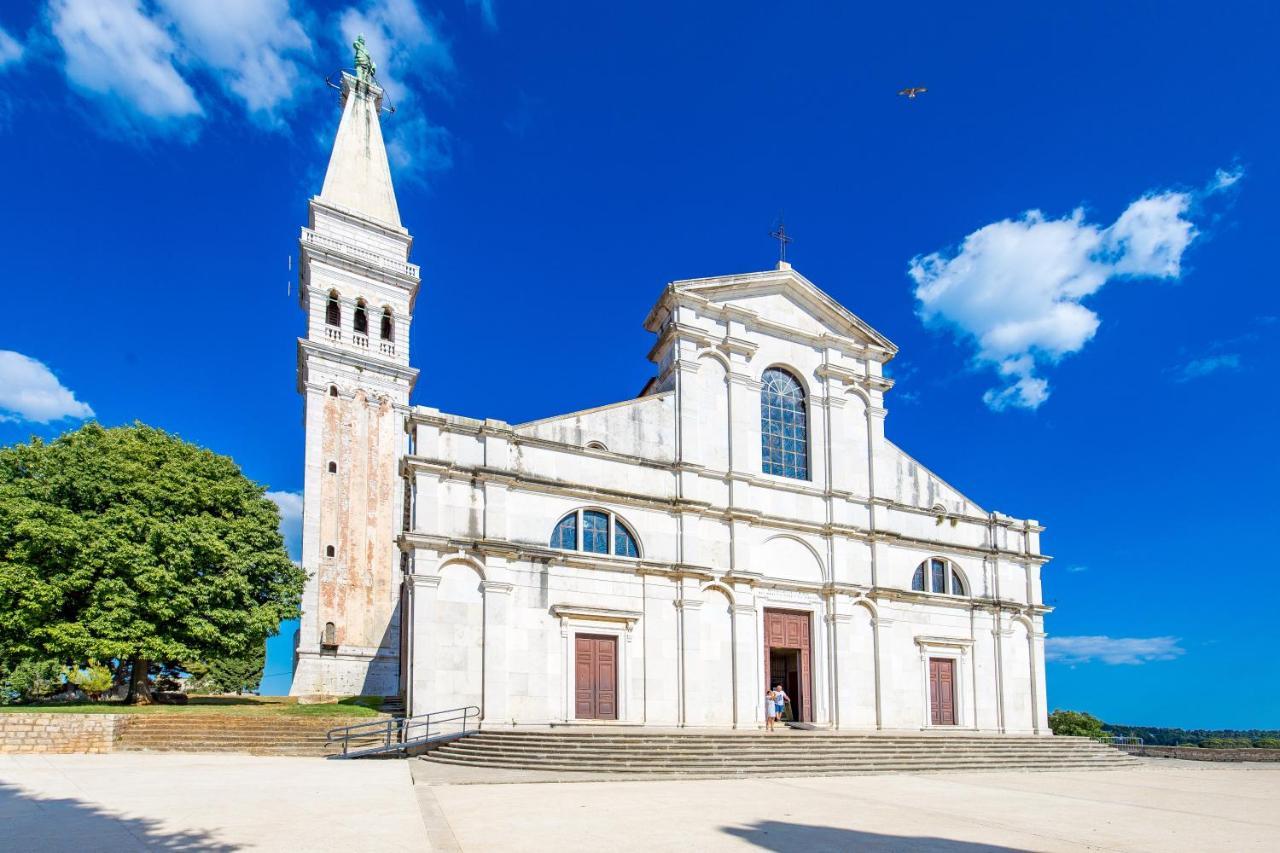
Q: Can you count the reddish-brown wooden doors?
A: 3